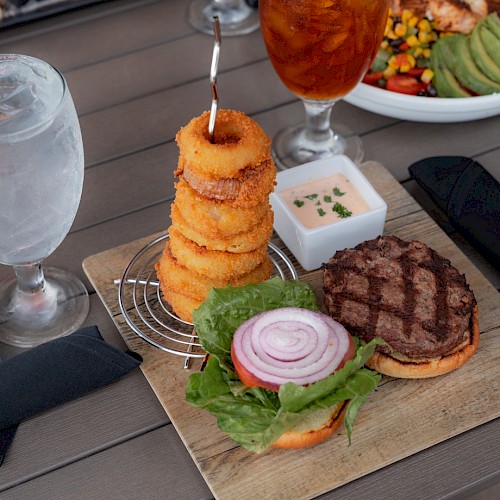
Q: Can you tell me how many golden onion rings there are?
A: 7